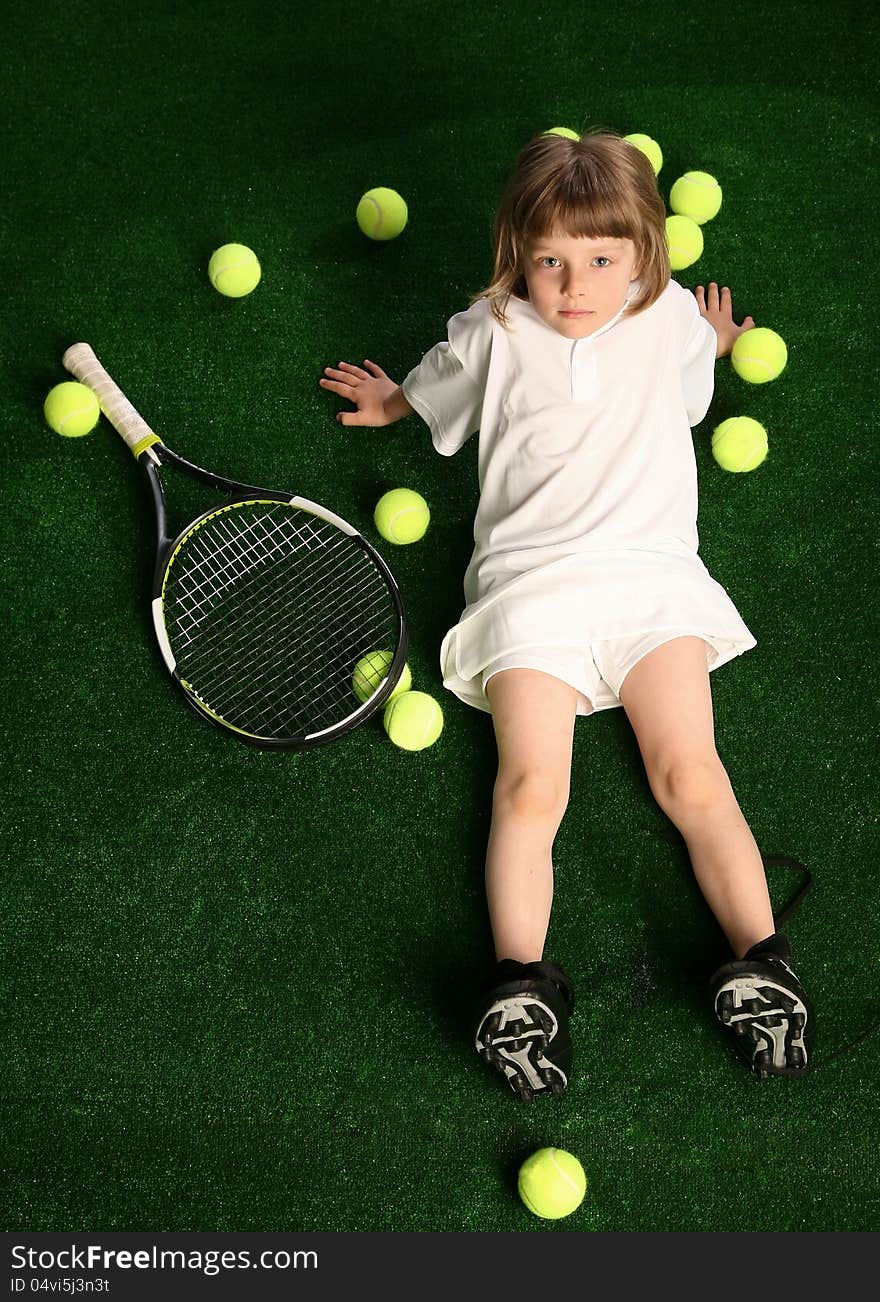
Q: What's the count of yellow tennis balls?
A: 13